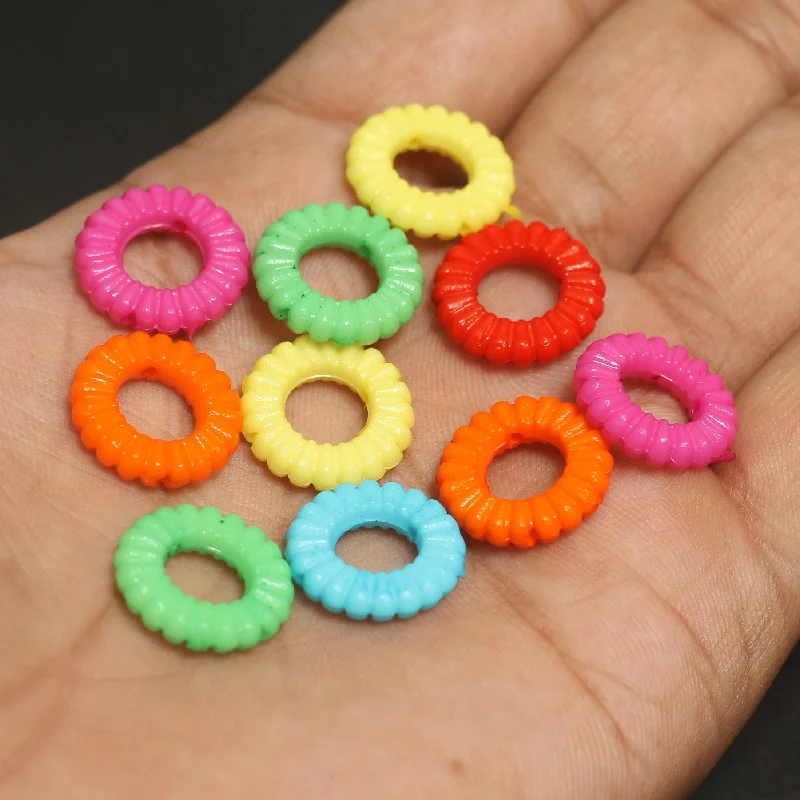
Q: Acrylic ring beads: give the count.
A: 10